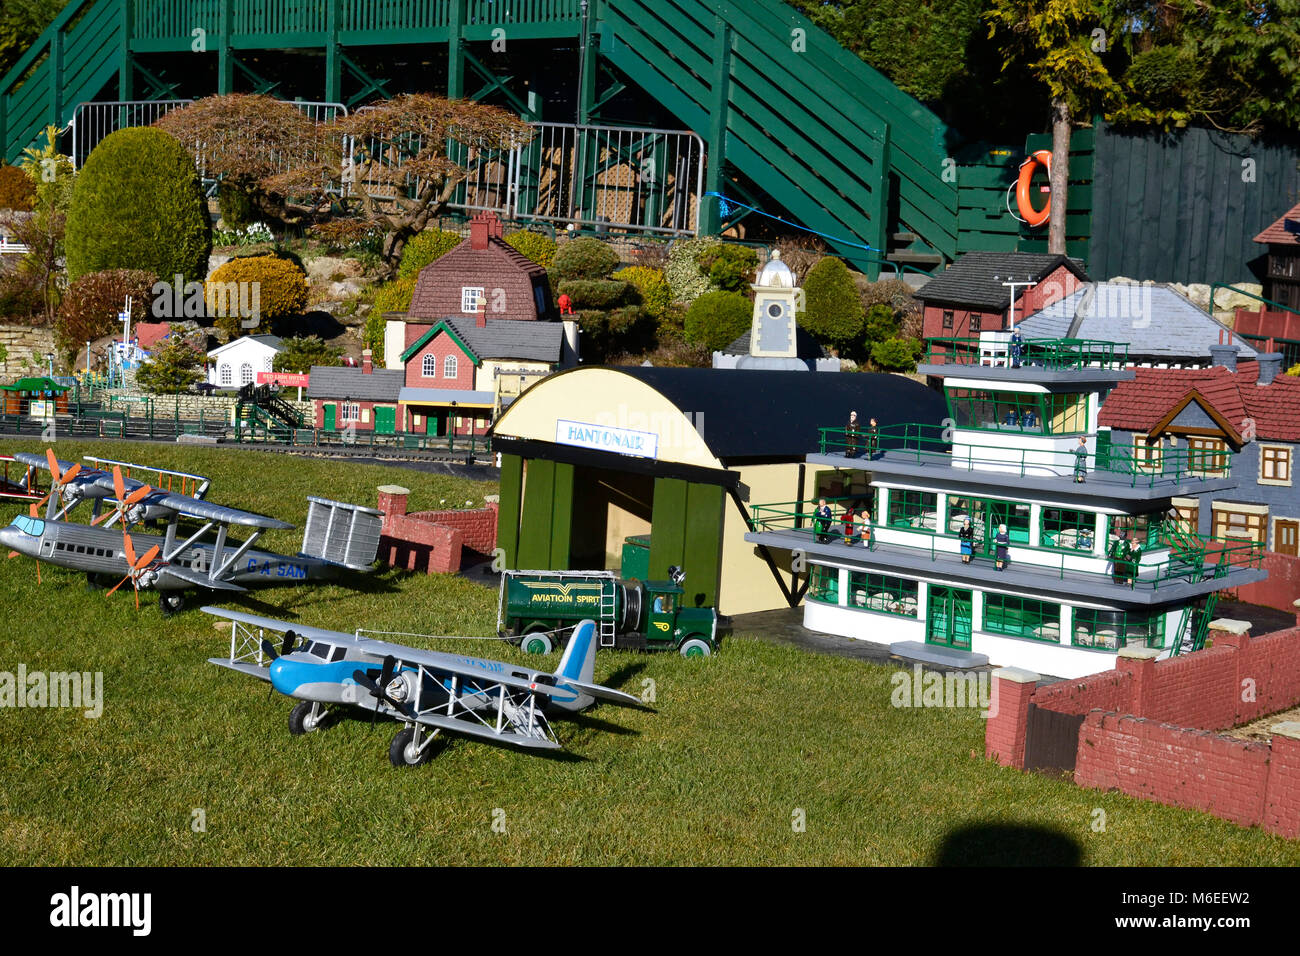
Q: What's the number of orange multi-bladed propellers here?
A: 4